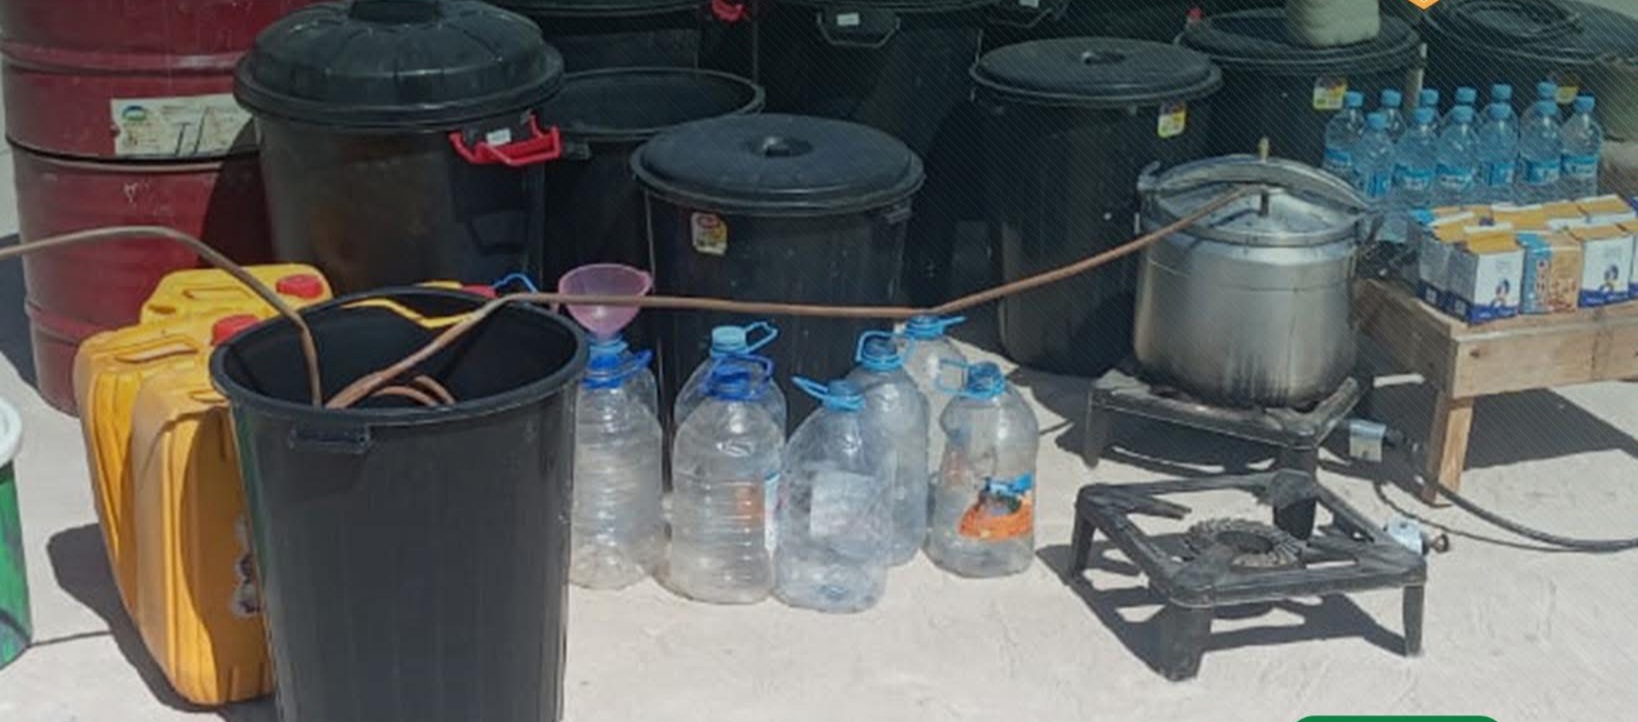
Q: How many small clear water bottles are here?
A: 12